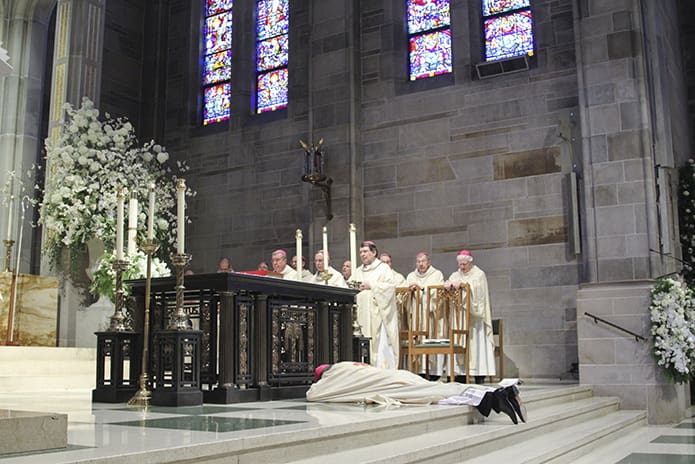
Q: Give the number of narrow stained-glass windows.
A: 4